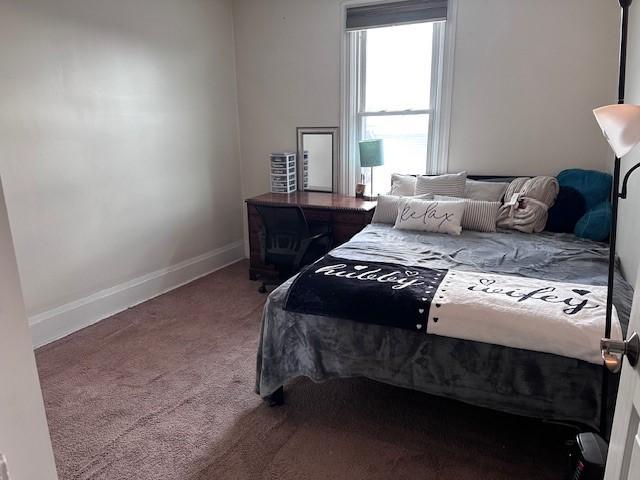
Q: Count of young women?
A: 0